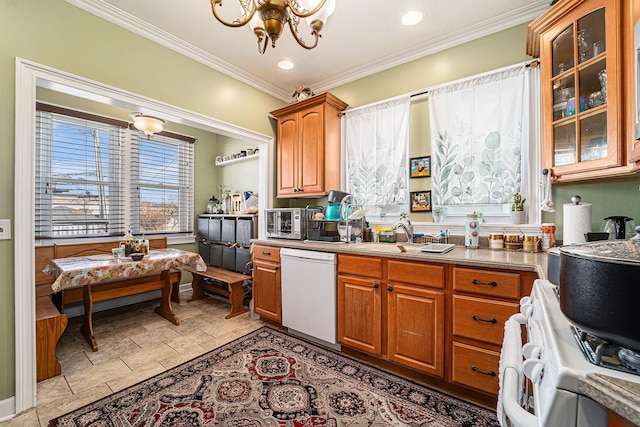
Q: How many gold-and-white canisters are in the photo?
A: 3